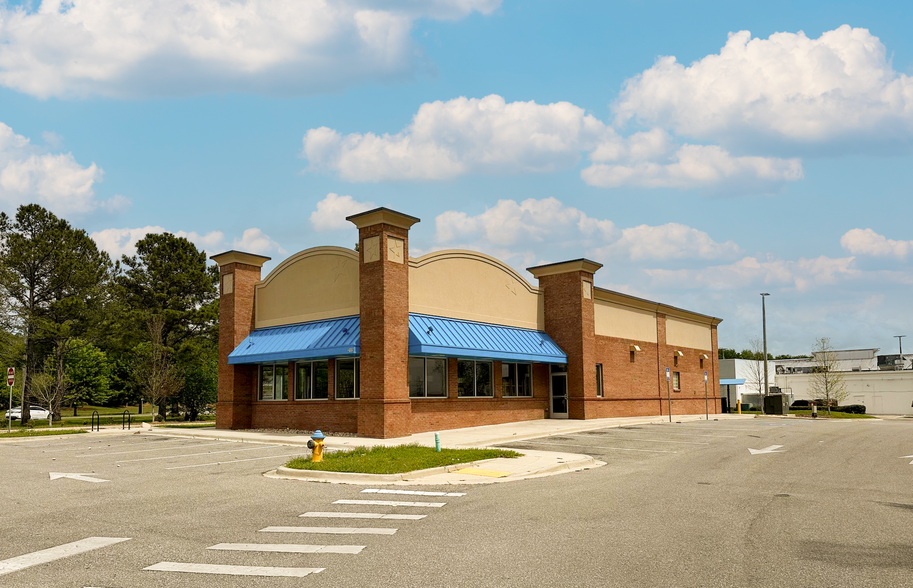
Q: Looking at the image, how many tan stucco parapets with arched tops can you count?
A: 2